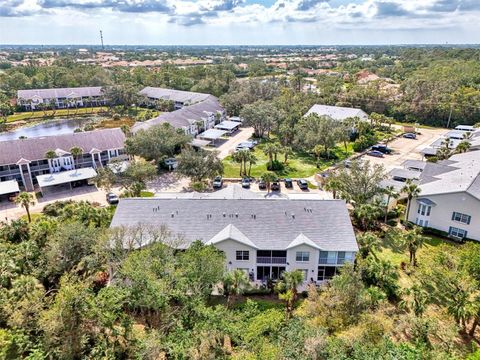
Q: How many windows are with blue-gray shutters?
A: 2